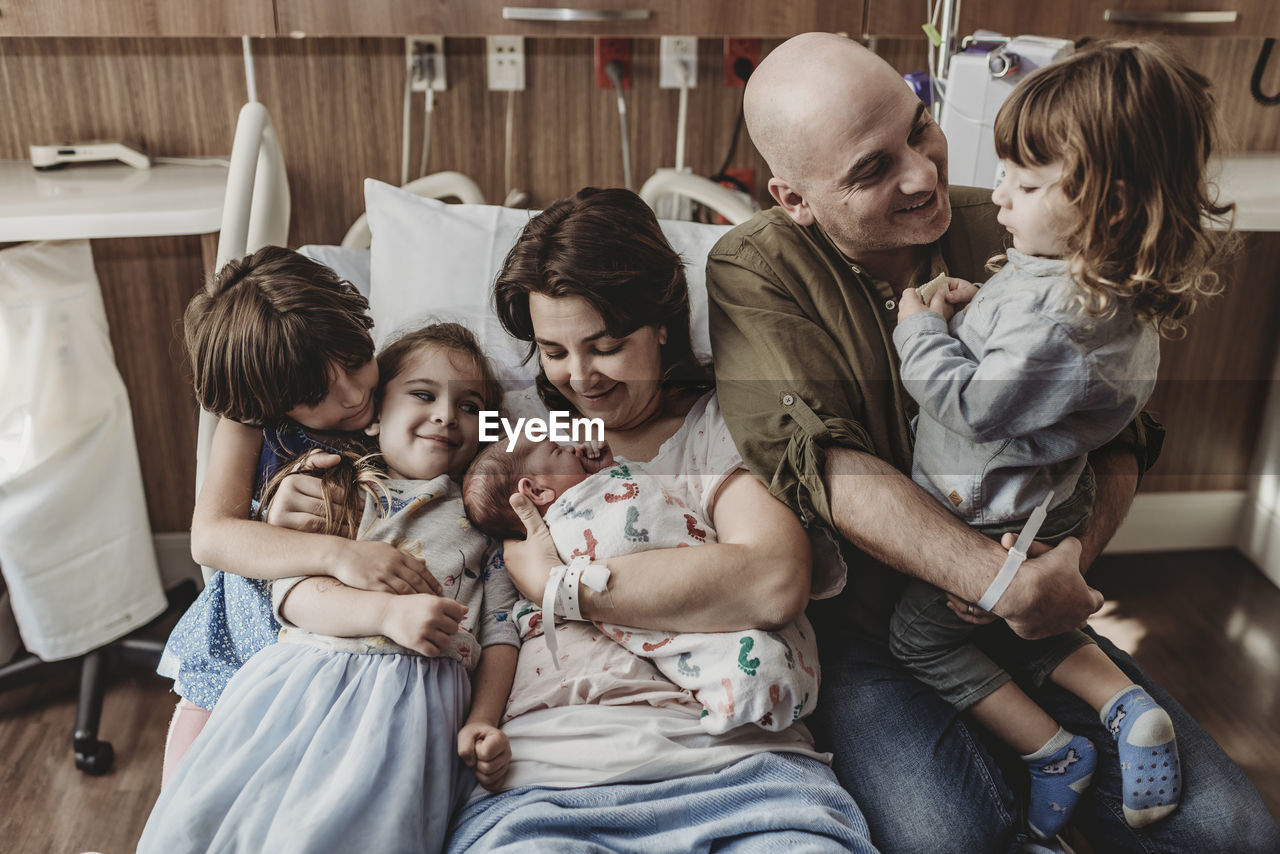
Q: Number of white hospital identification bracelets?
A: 3